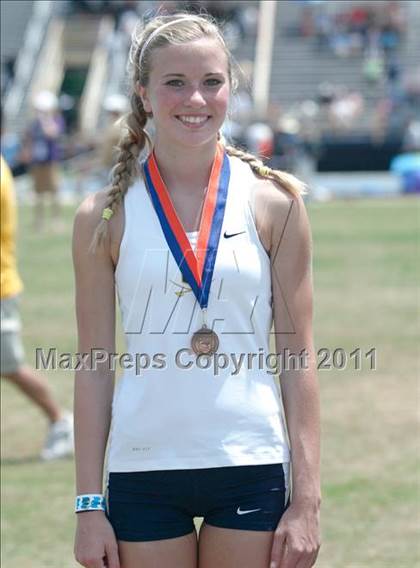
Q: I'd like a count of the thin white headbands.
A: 1